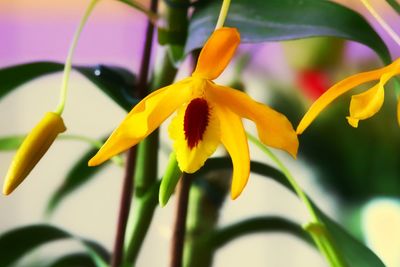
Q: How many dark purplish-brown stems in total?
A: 2